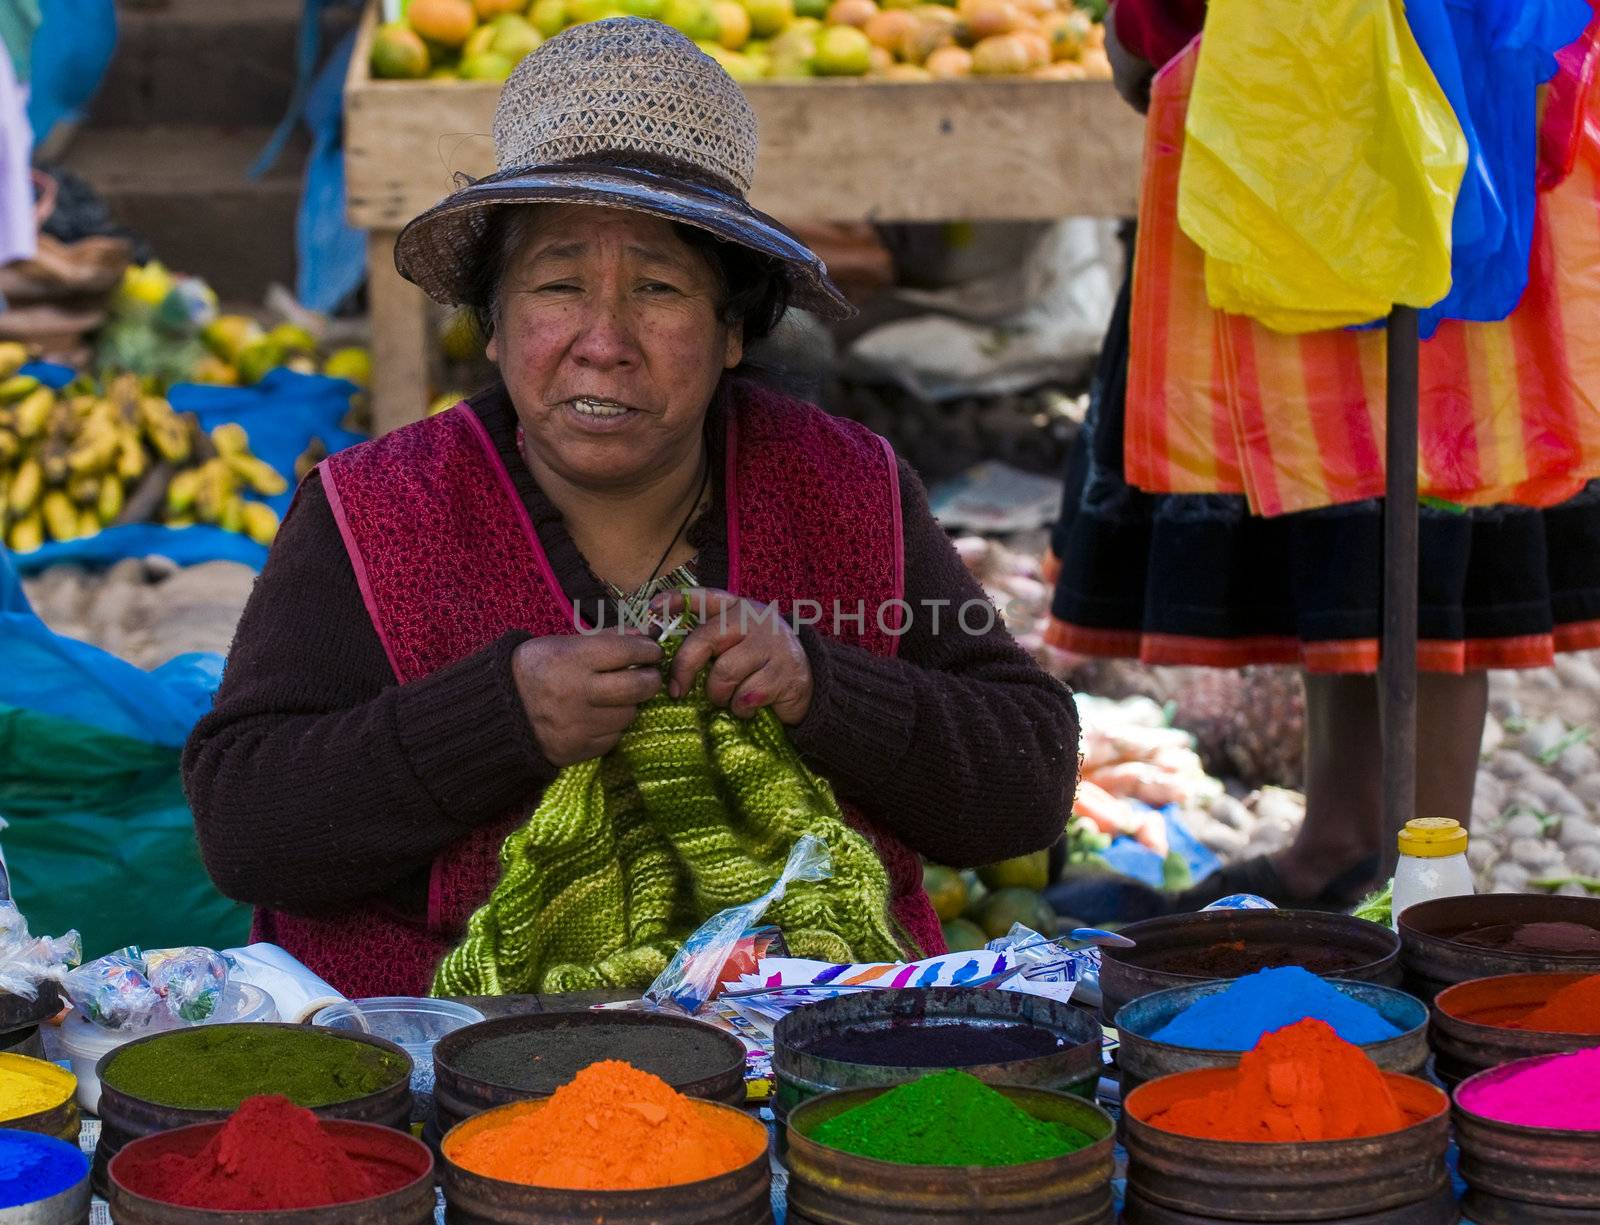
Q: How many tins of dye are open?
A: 14